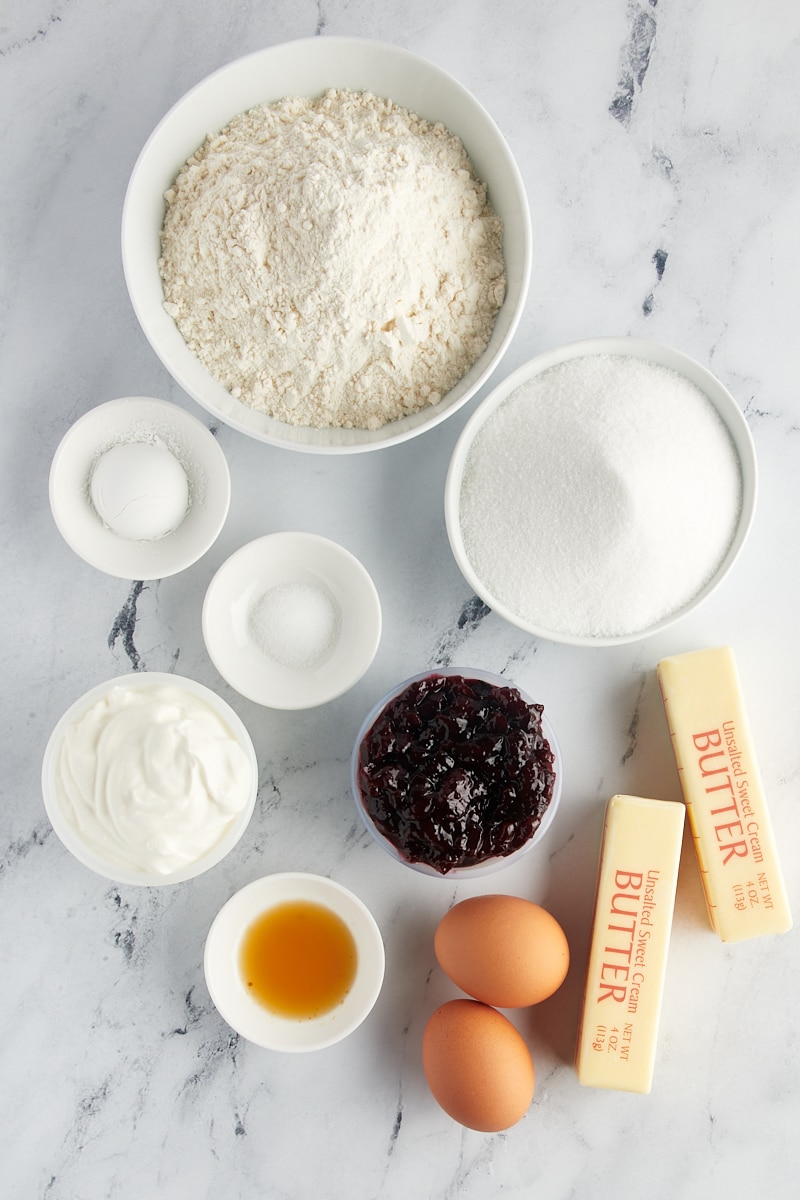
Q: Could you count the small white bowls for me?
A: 3